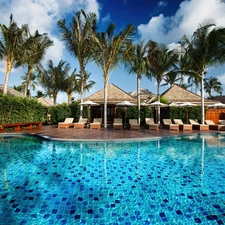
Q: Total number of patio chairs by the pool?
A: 11